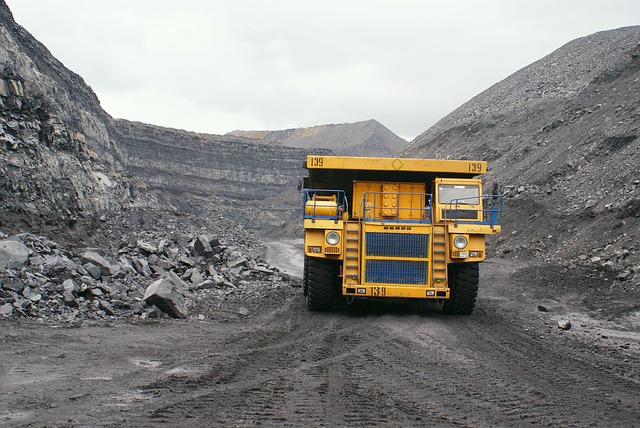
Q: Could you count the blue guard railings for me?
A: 3